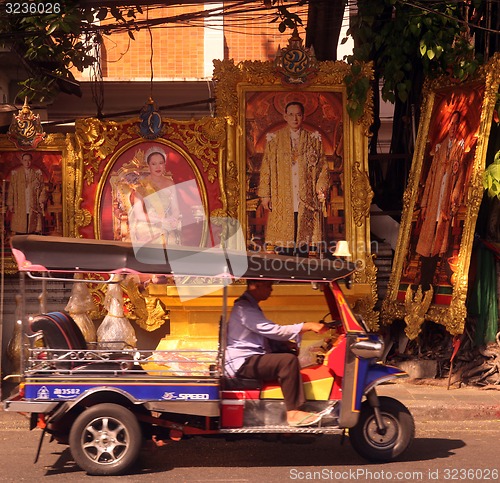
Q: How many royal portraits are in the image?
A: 4